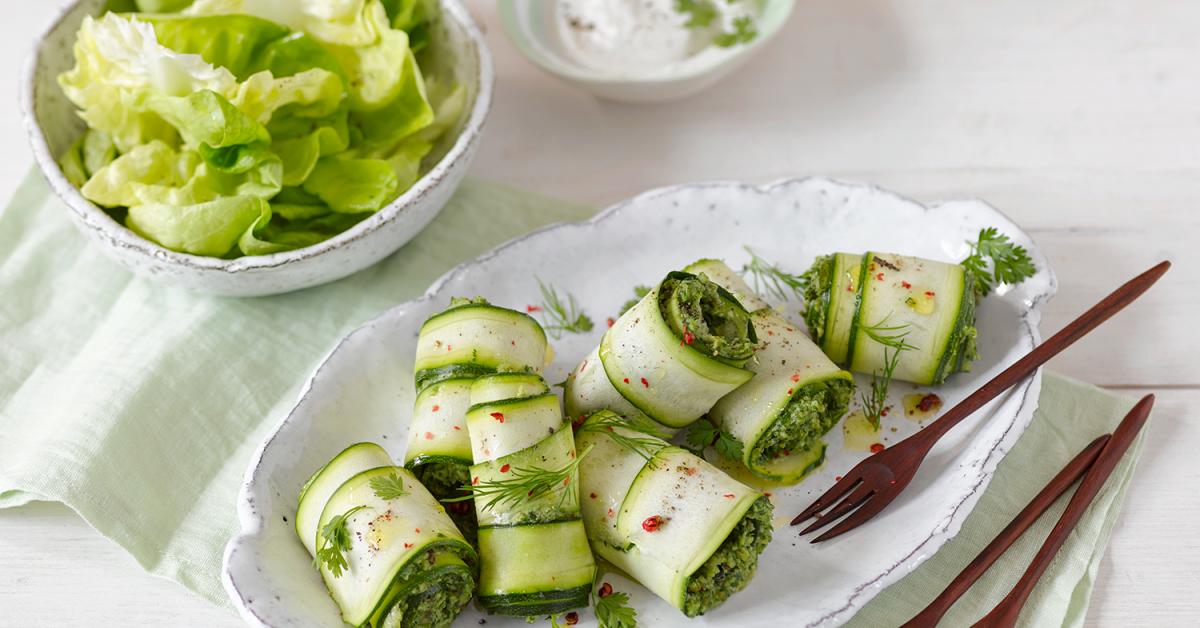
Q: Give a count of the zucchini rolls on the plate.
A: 7